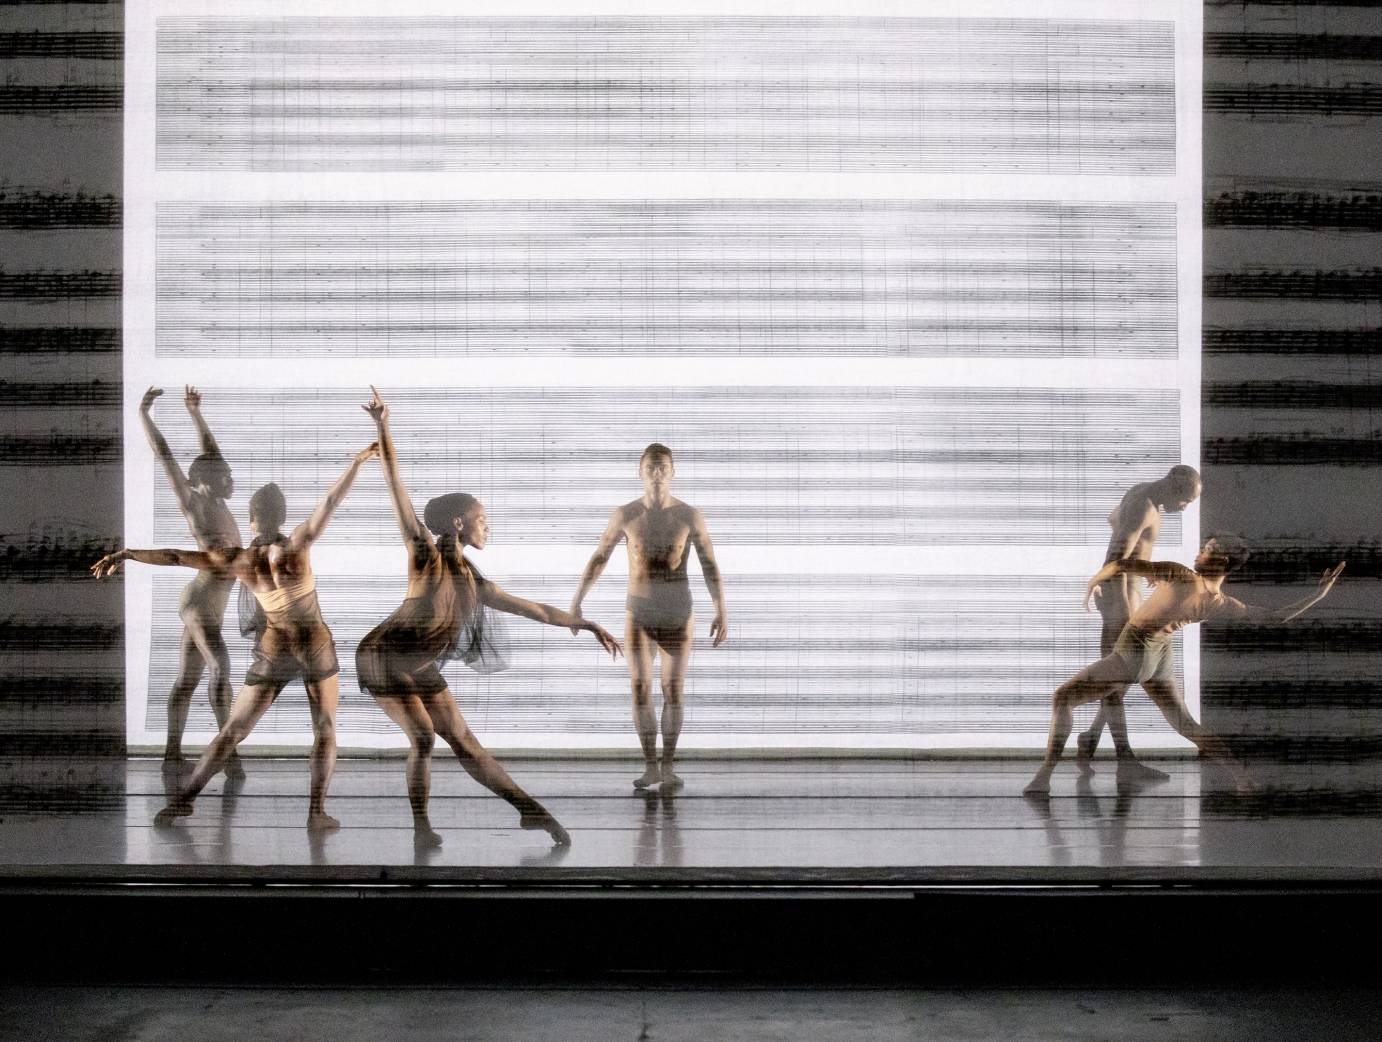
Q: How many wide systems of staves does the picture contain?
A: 4